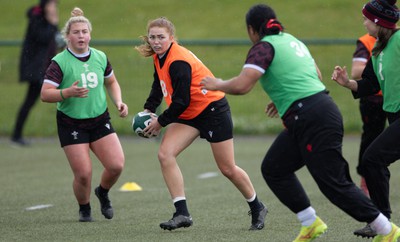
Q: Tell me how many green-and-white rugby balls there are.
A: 1